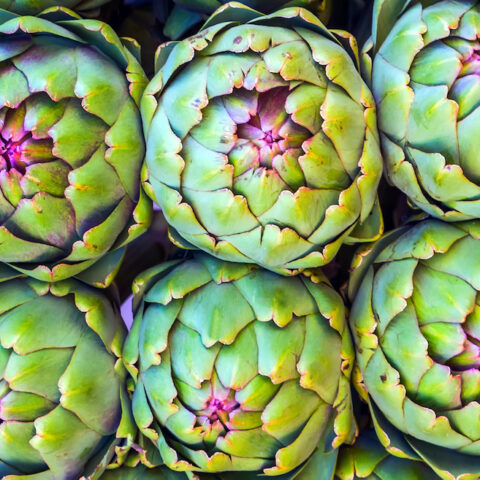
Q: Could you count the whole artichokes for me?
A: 2